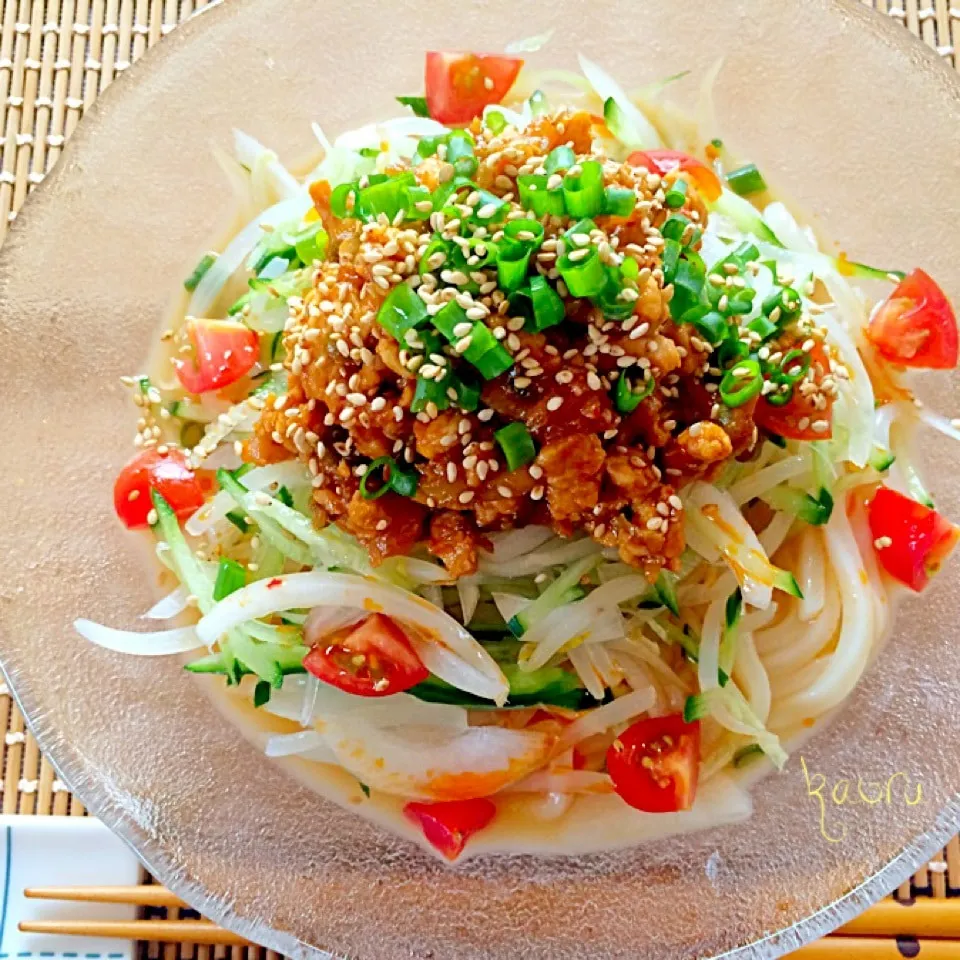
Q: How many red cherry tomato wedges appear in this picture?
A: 10